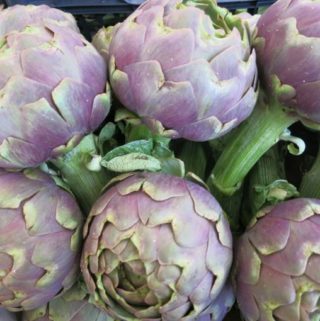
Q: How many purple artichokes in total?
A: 6